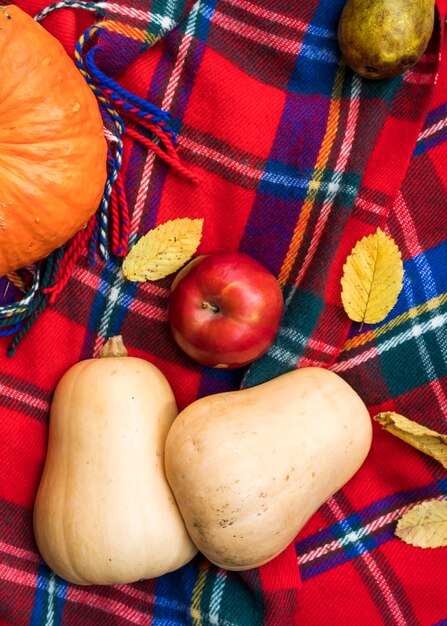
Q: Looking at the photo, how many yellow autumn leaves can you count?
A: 4